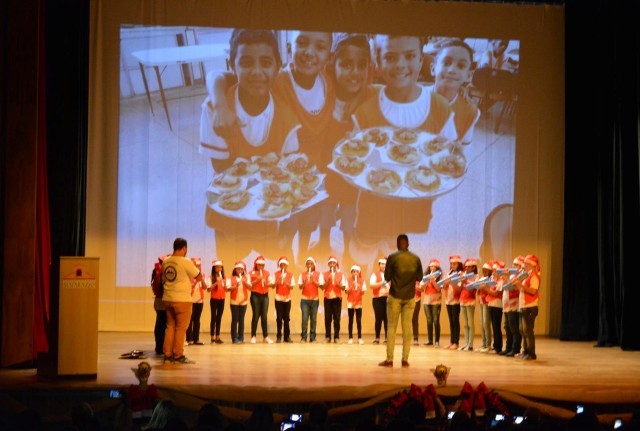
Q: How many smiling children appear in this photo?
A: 5